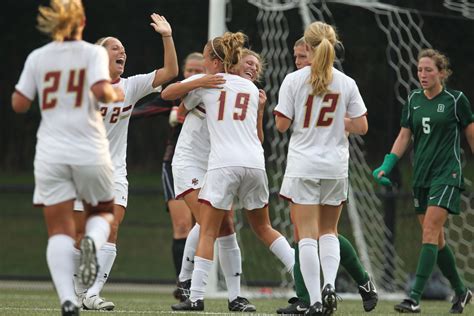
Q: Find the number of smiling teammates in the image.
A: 2